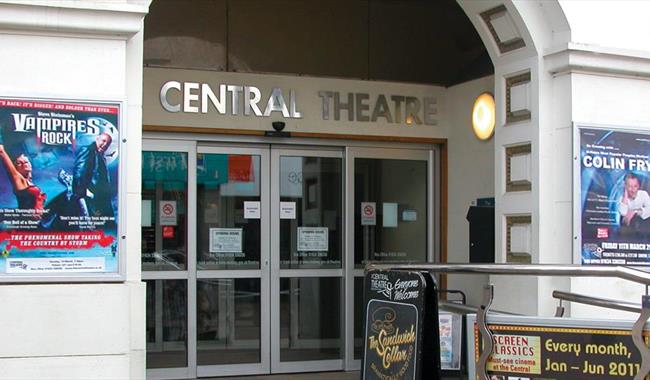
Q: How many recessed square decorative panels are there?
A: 4